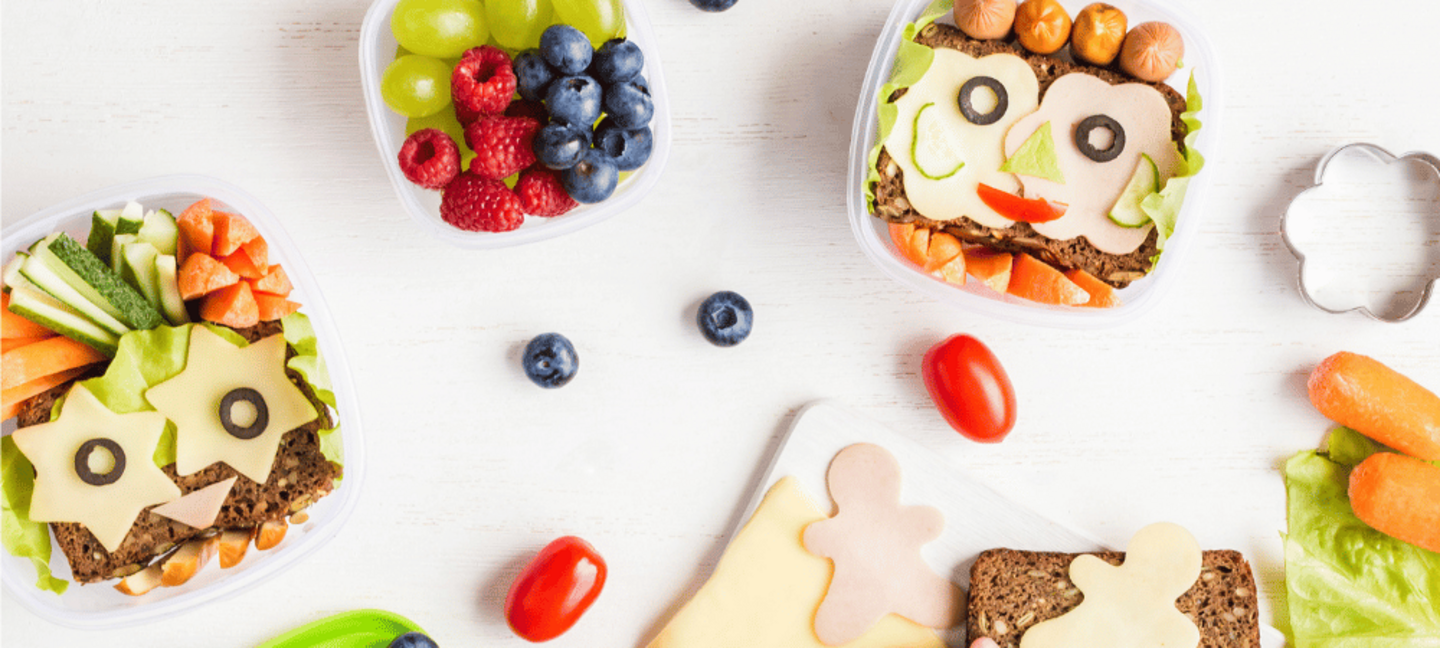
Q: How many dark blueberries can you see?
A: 12